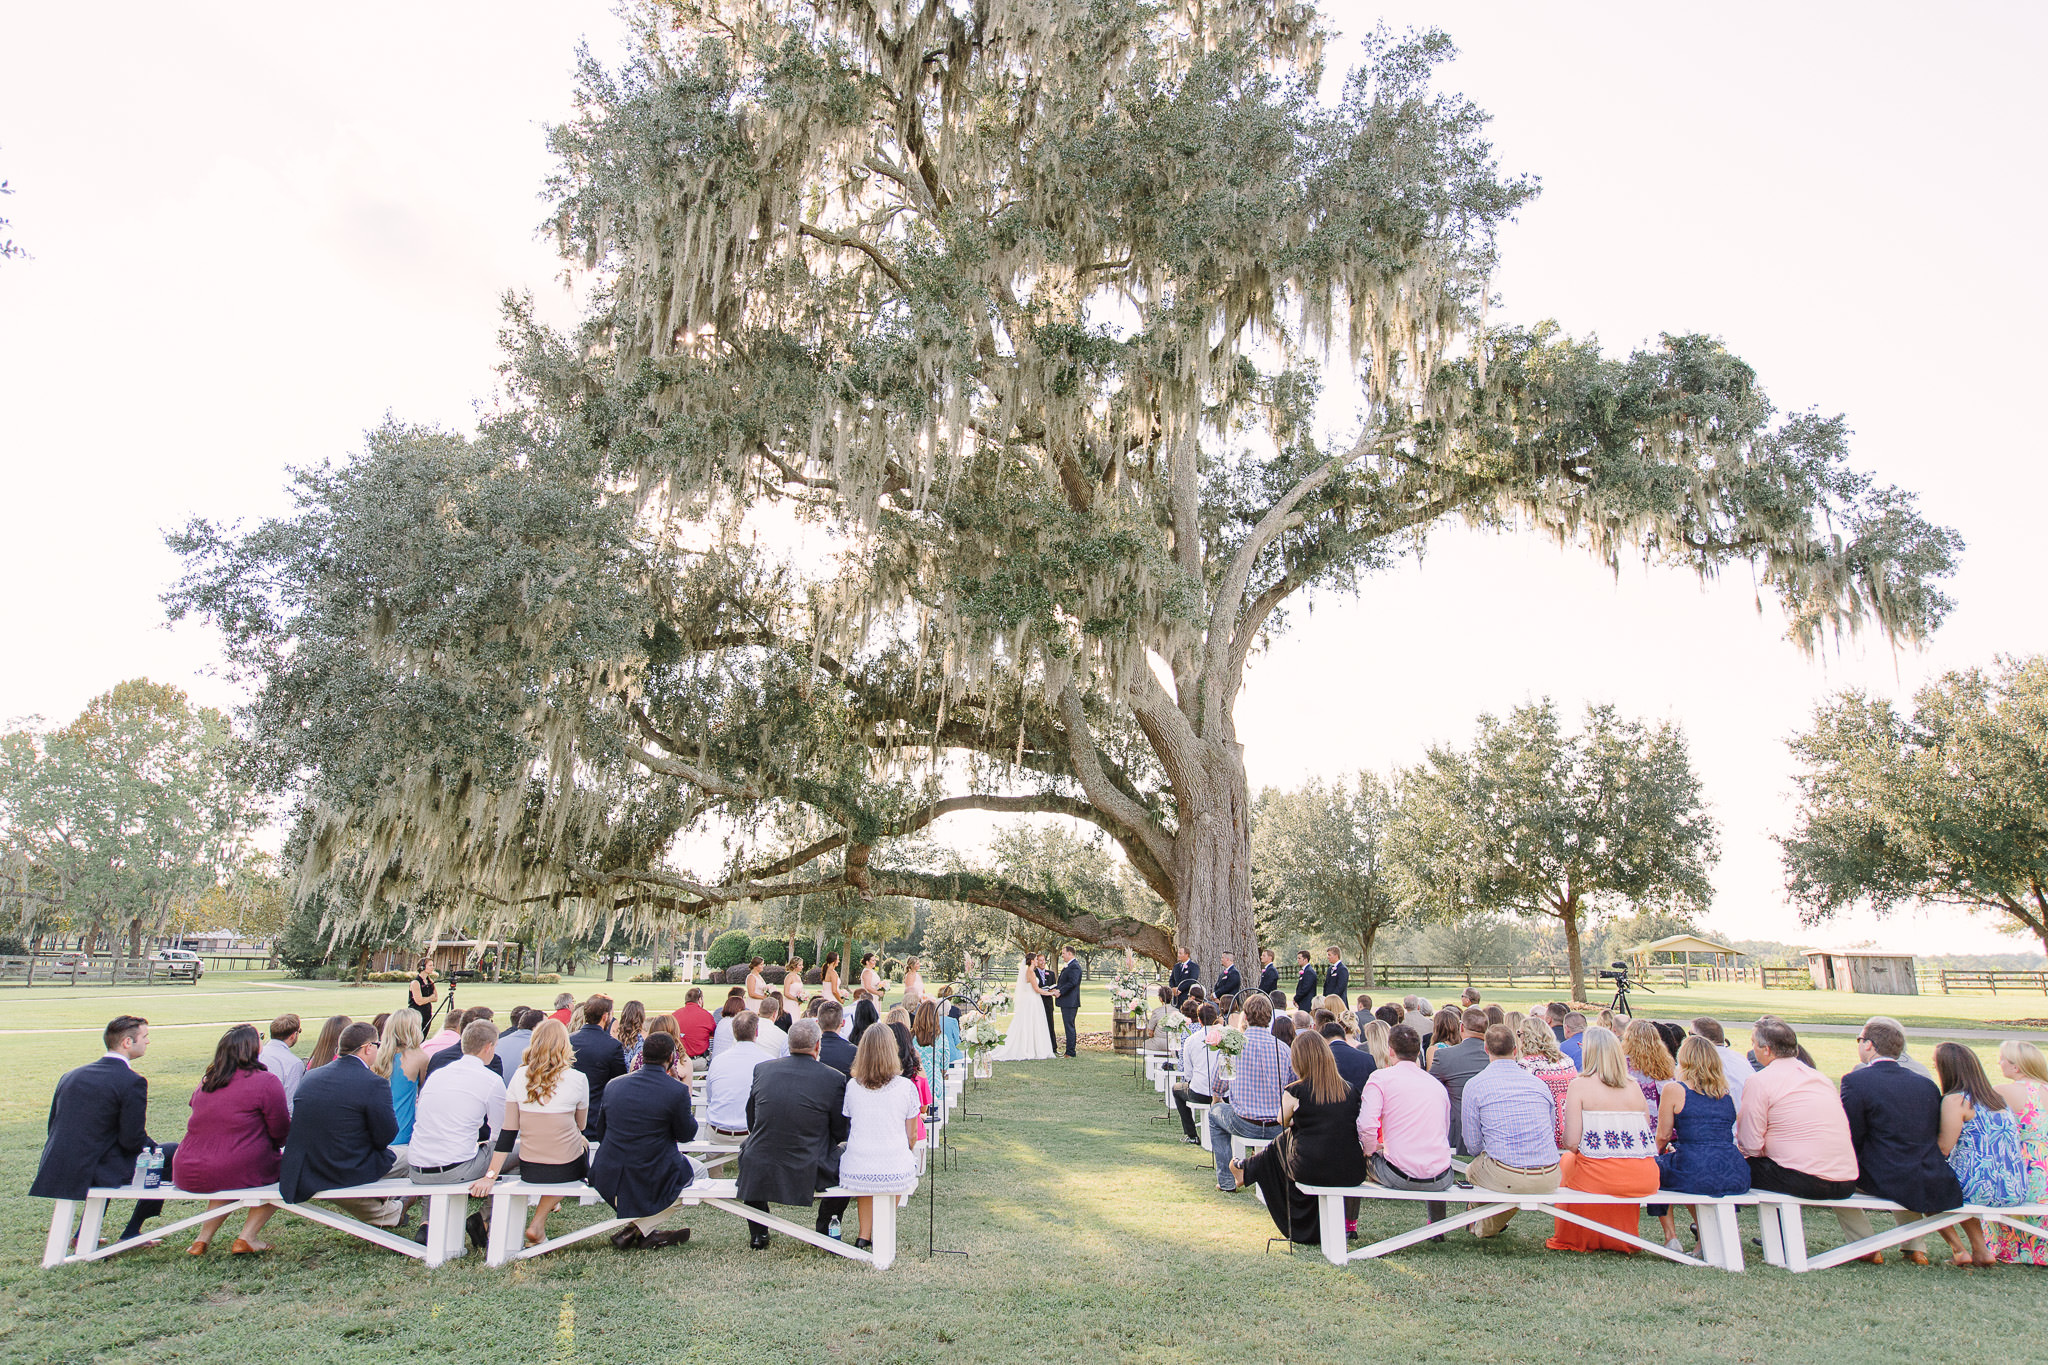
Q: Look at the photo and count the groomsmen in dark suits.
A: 5